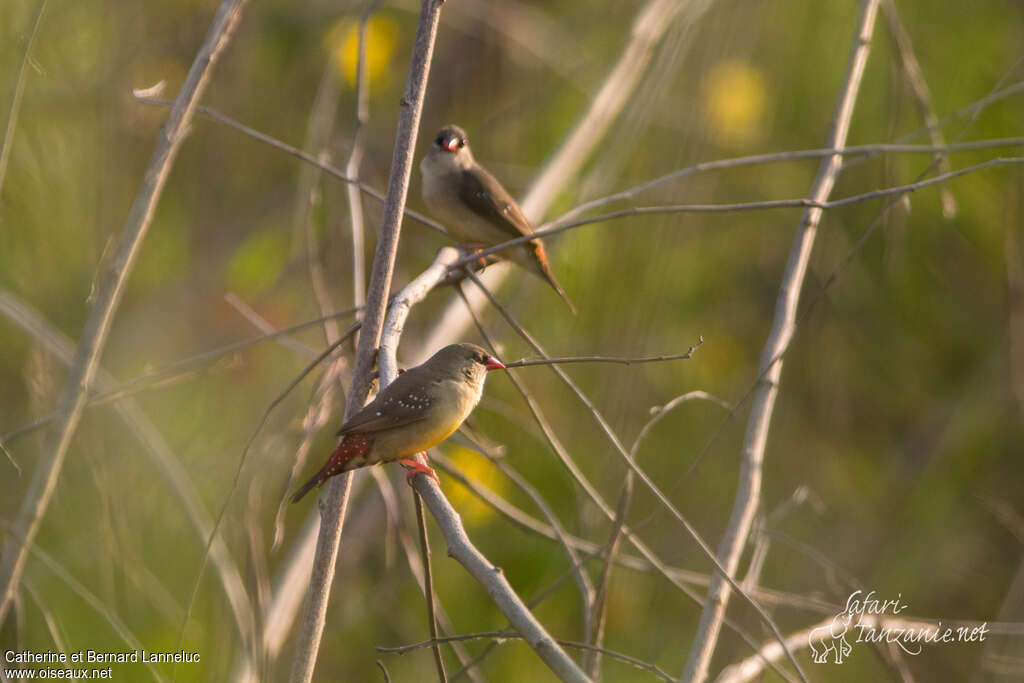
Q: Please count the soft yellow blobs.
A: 3